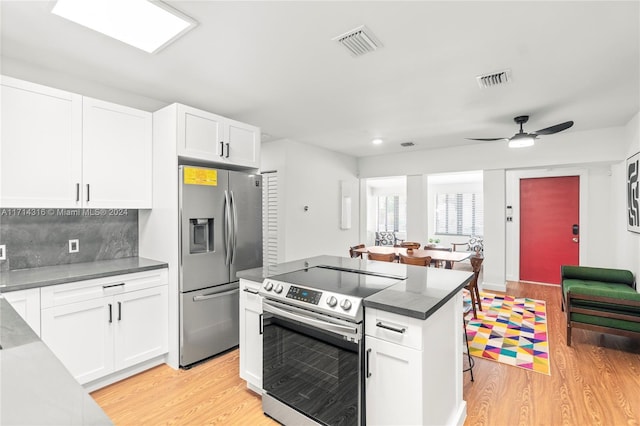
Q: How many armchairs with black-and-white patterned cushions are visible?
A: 2